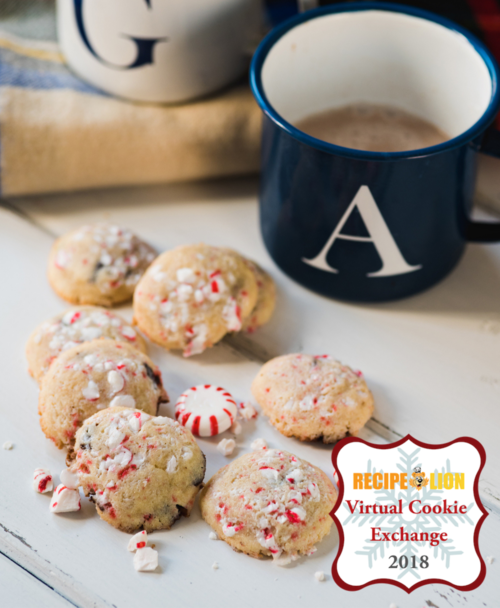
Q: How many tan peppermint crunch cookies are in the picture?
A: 8